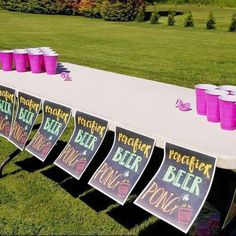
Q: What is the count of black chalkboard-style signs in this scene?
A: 6